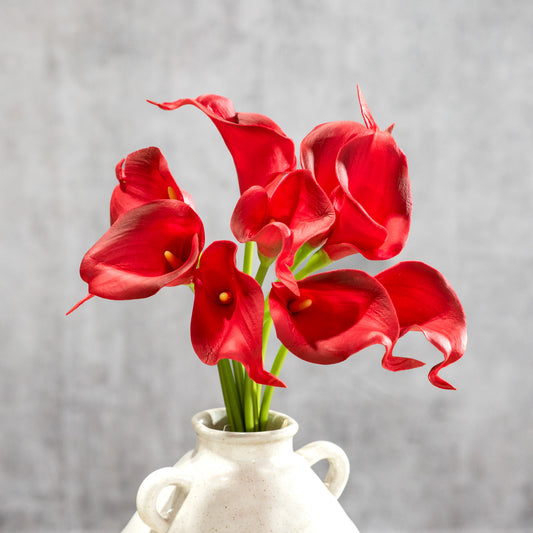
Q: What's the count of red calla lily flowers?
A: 9